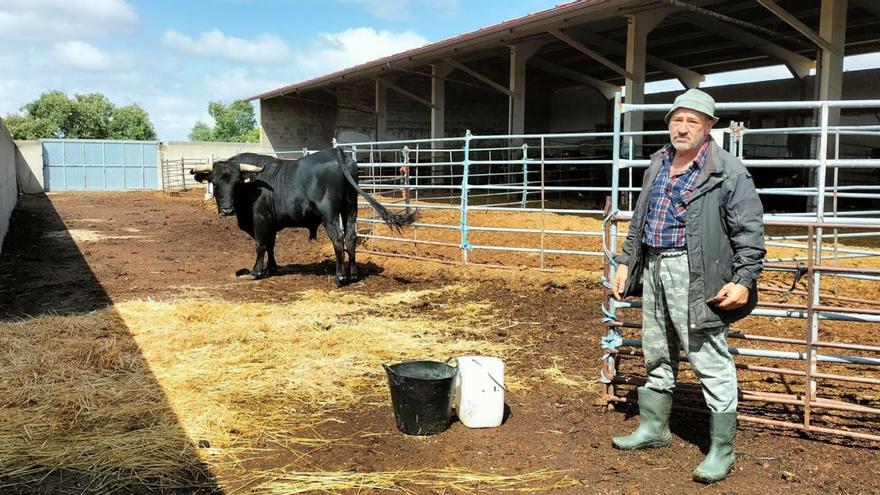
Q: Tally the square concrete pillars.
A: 5